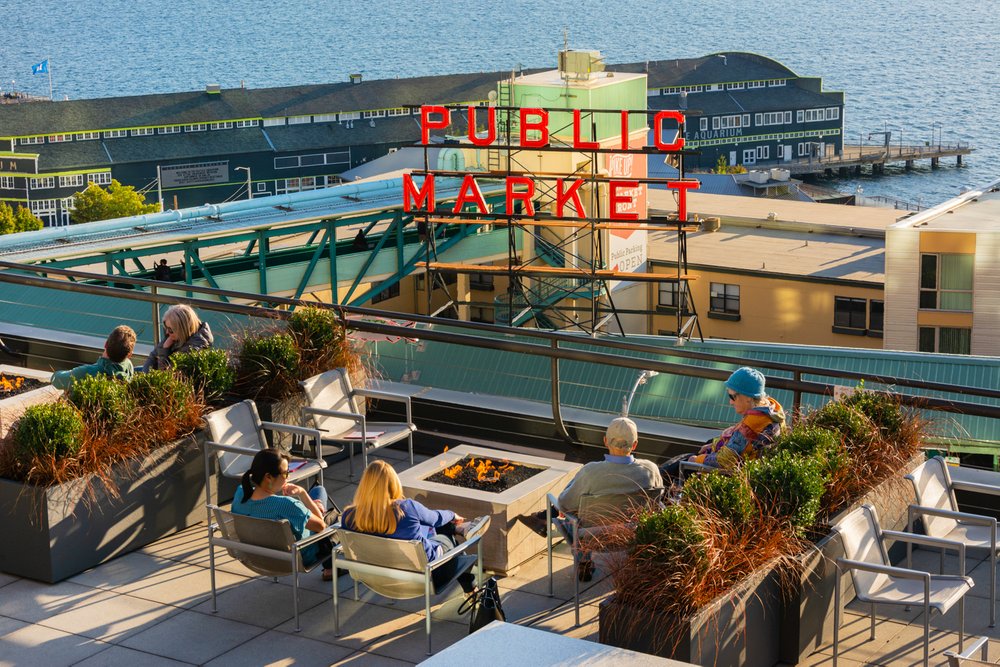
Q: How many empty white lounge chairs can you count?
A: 4